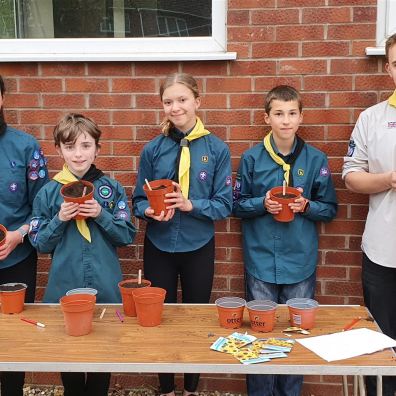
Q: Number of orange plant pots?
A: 12